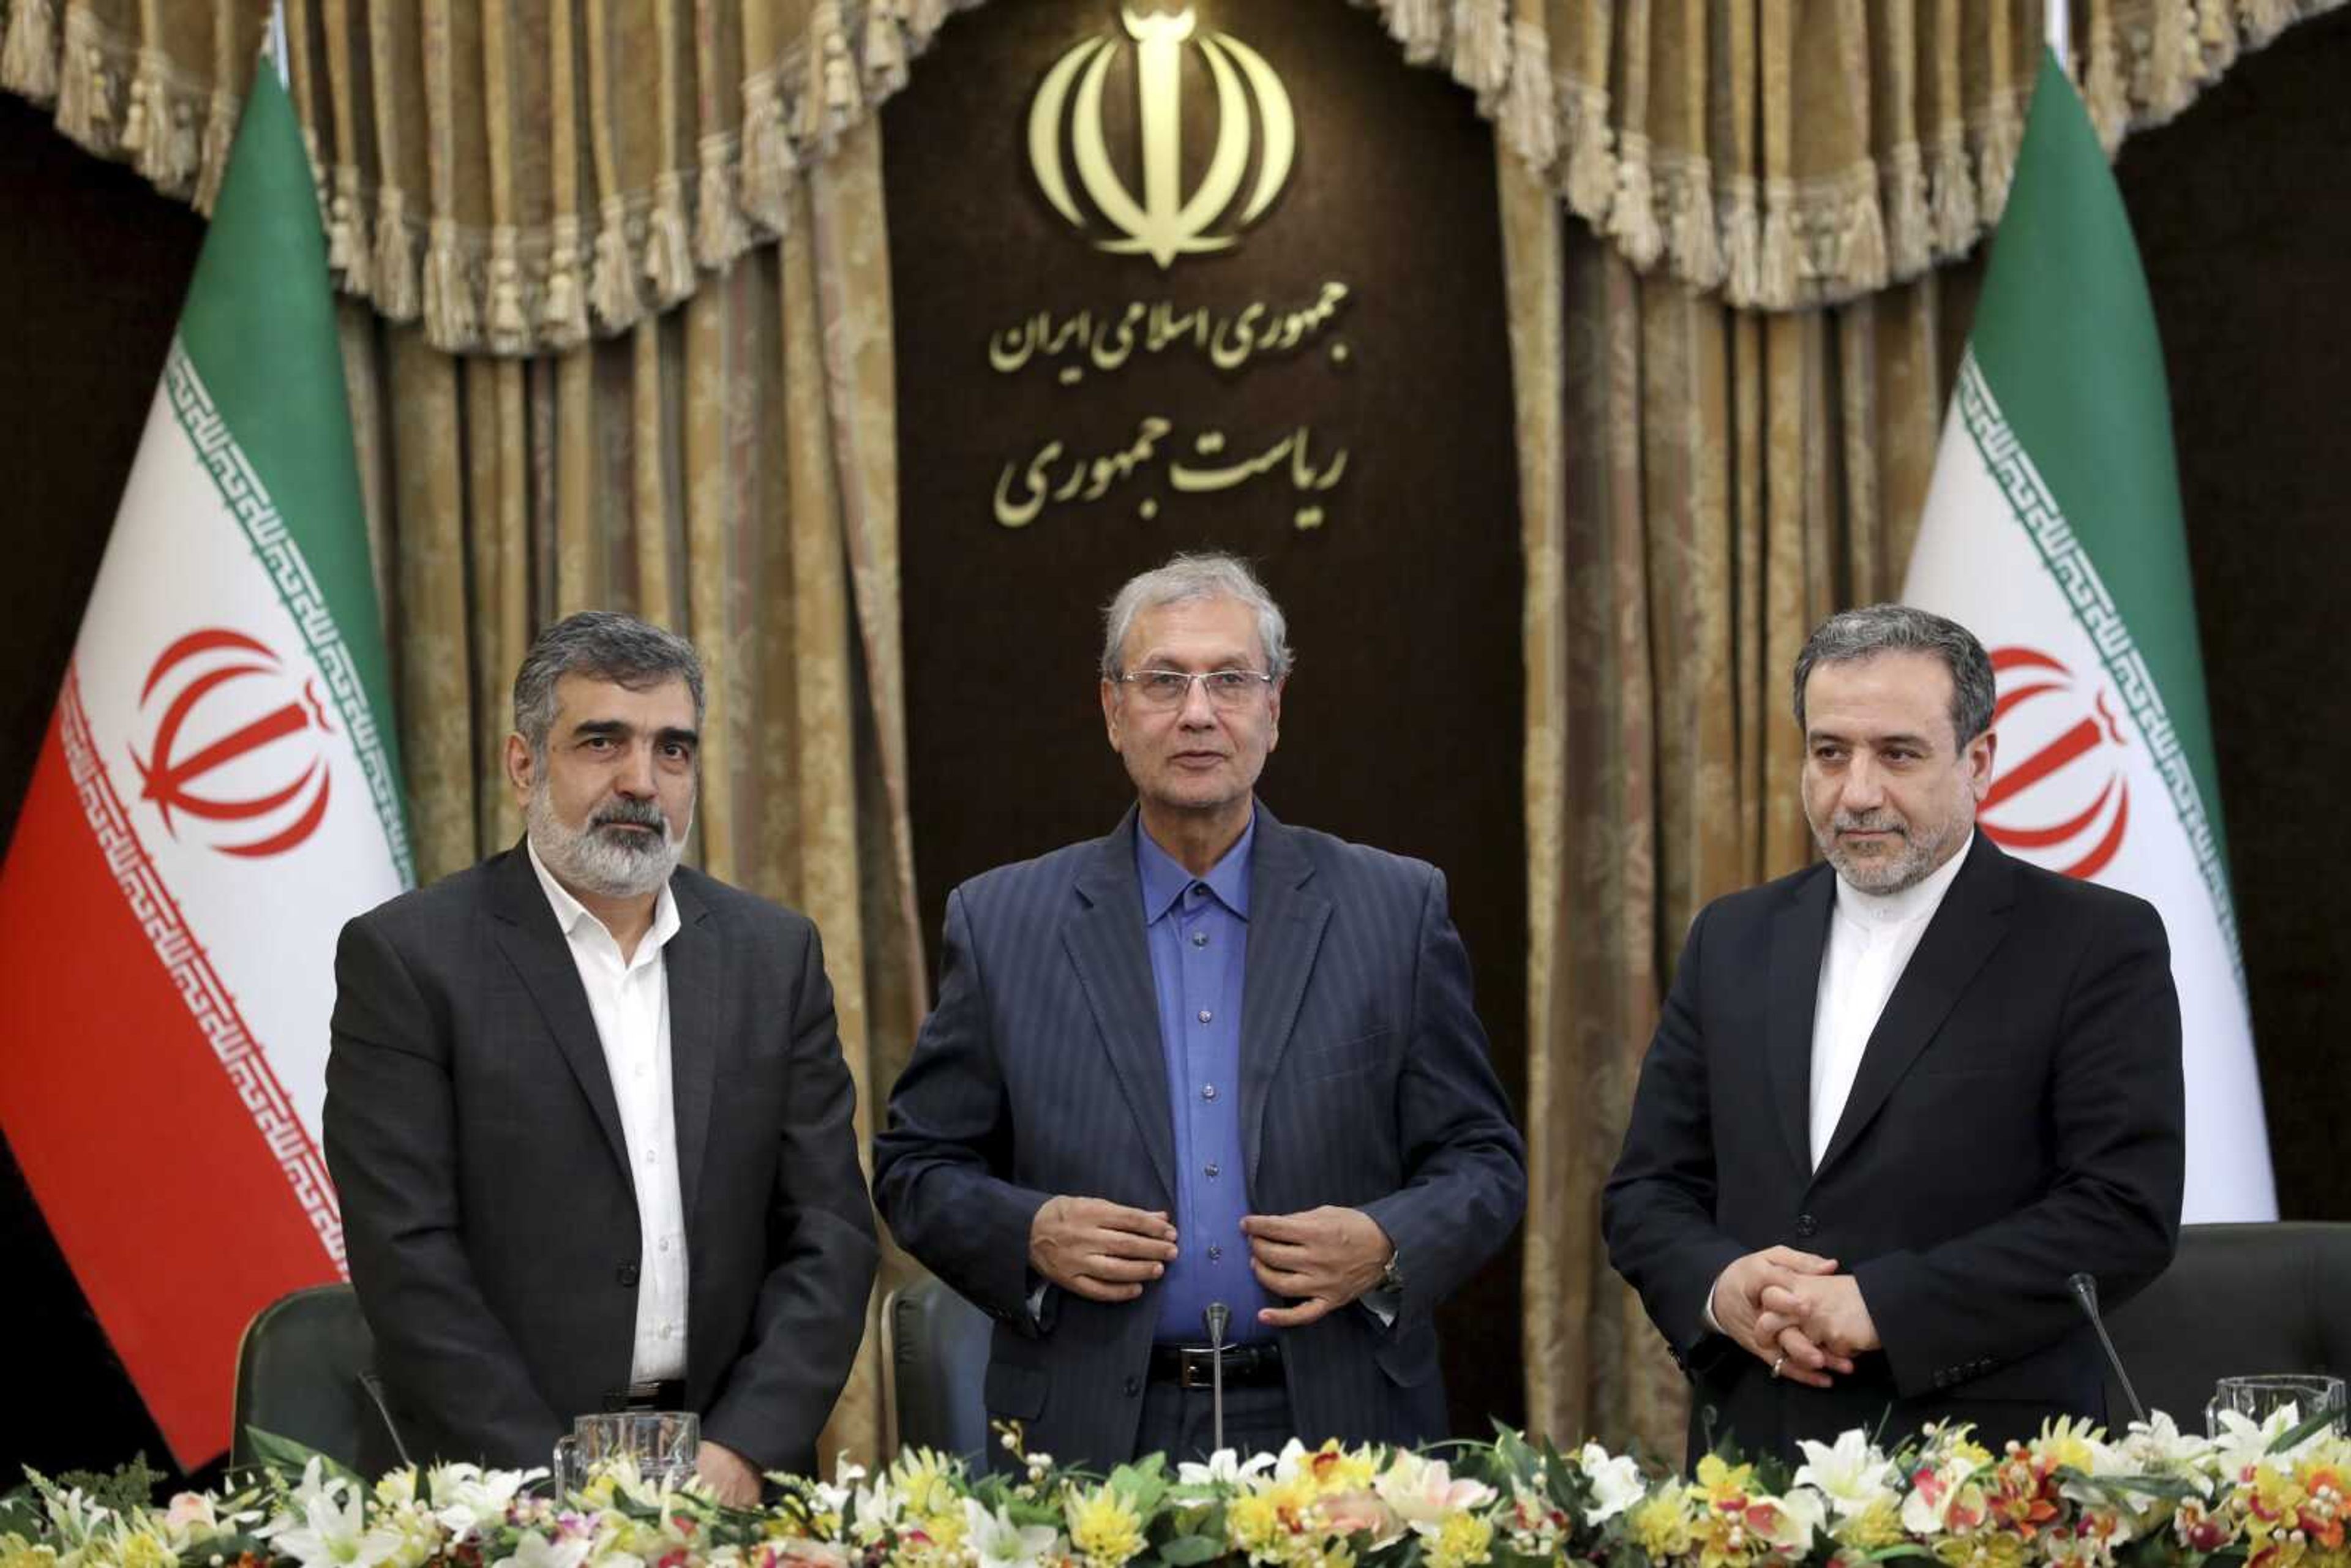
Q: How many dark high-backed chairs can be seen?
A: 3